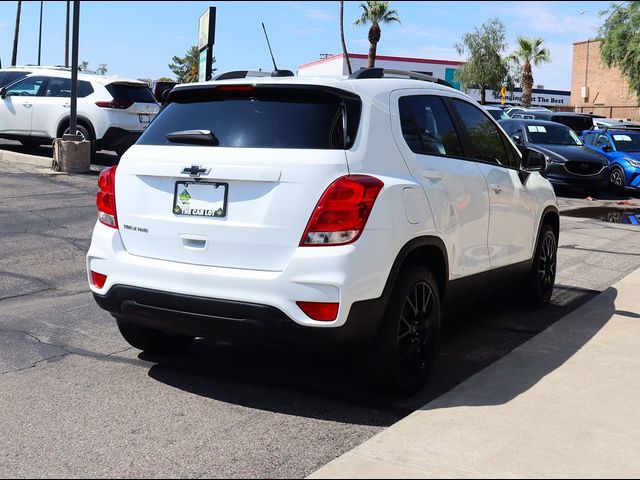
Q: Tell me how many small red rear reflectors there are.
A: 2